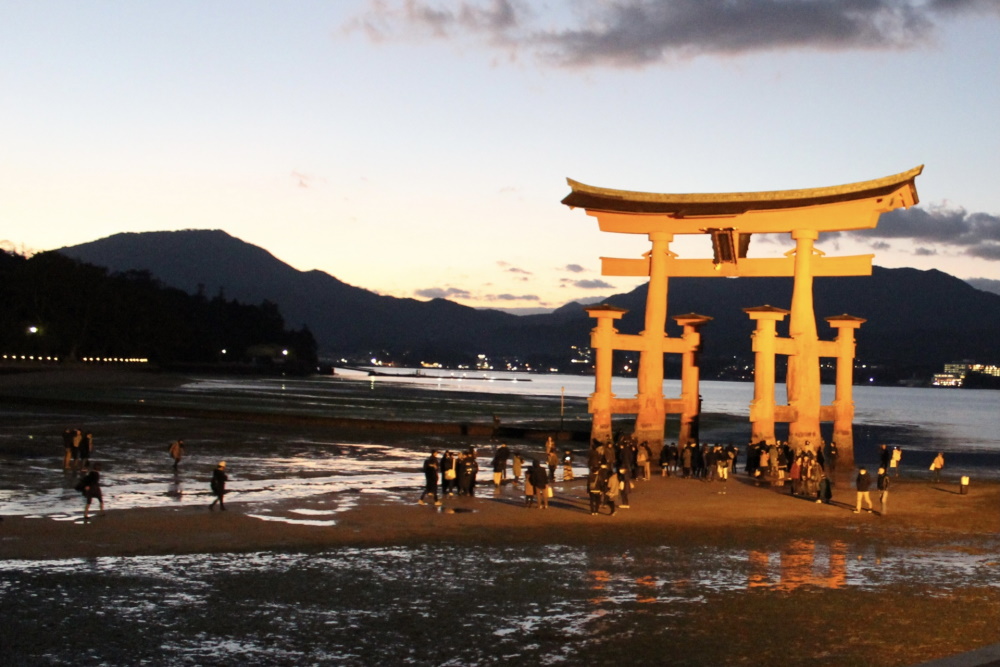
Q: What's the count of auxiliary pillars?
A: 4